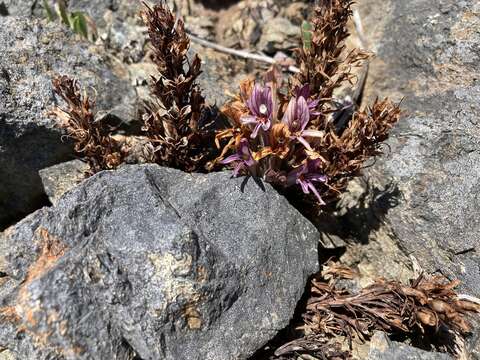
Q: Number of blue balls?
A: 0